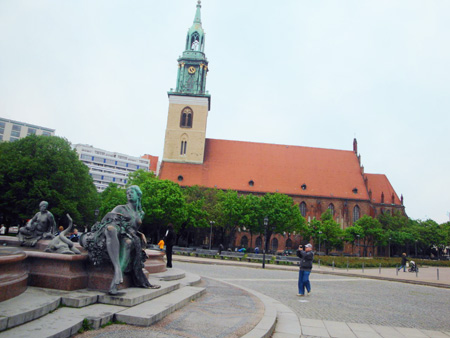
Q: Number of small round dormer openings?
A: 4